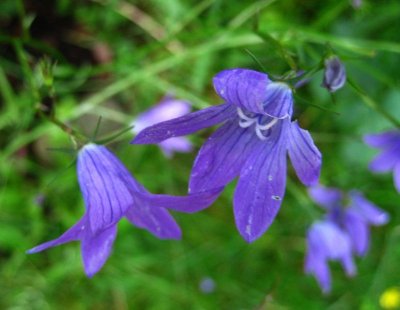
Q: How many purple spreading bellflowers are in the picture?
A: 6